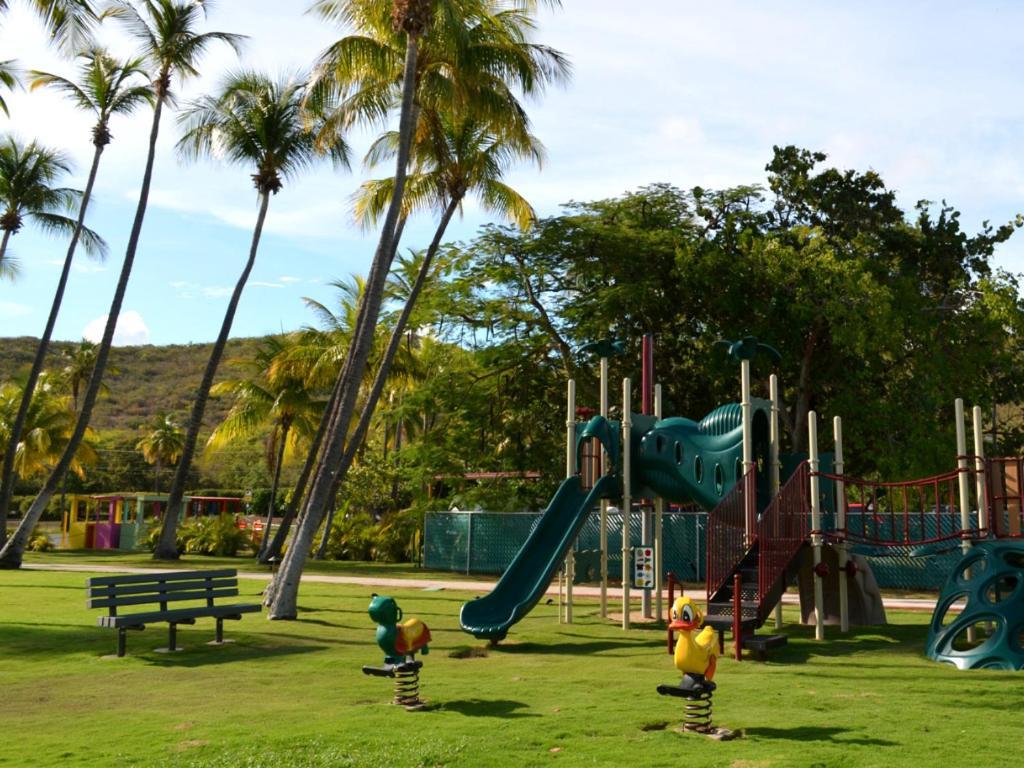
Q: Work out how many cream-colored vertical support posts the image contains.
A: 10